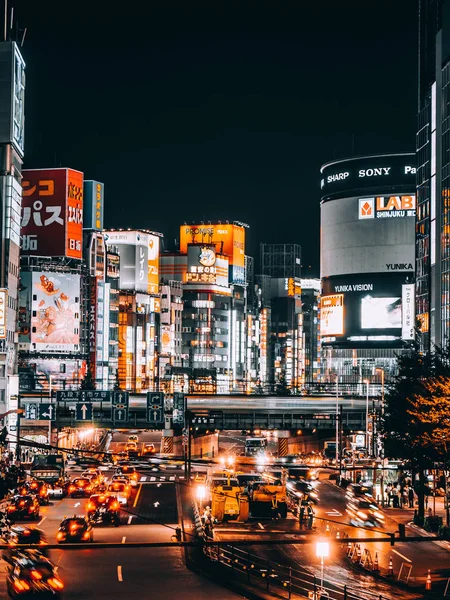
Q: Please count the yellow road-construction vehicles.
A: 2